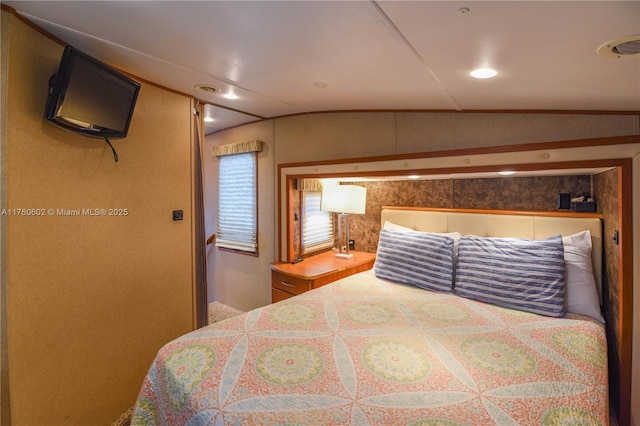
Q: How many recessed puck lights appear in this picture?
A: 5